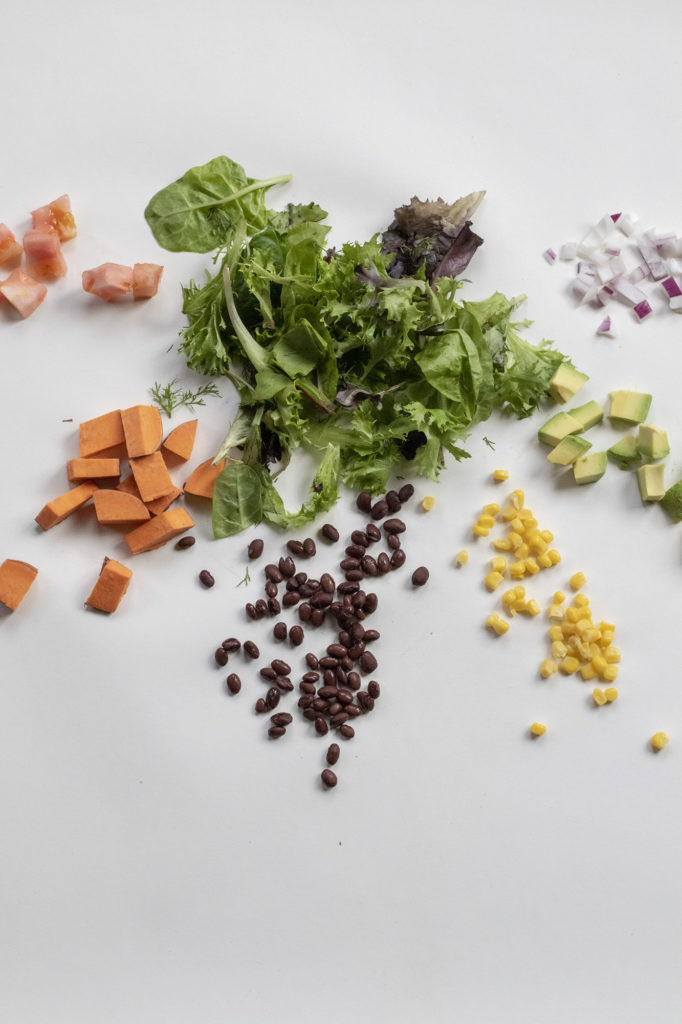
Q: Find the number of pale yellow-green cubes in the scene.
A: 9